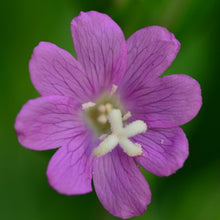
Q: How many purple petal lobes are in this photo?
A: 8